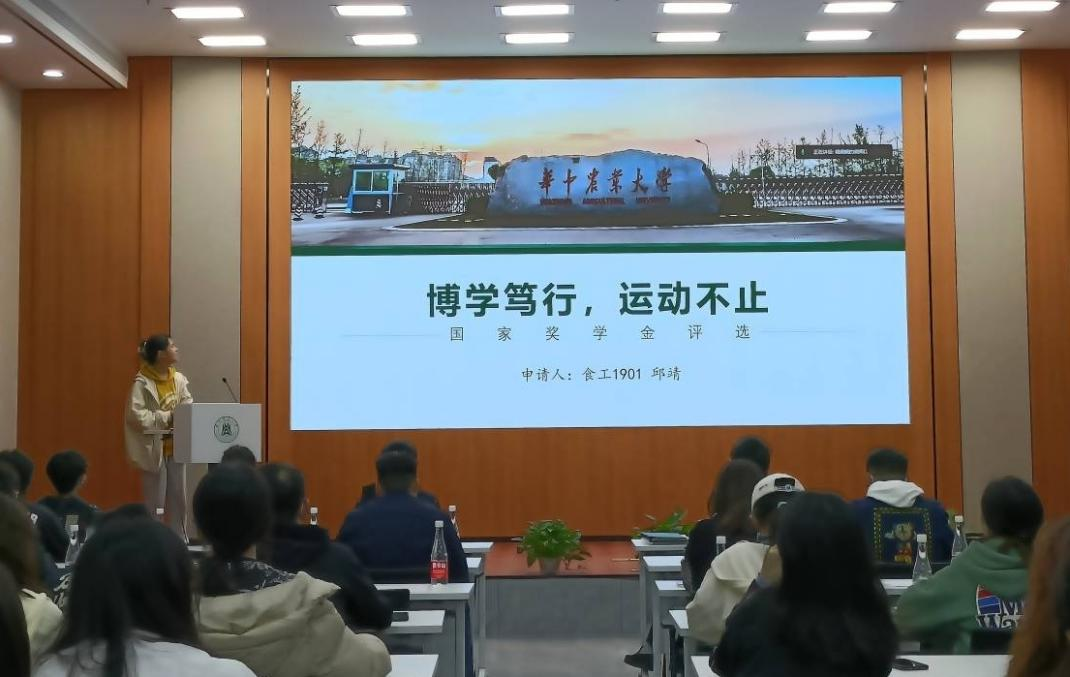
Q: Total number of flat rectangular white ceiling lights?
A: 12